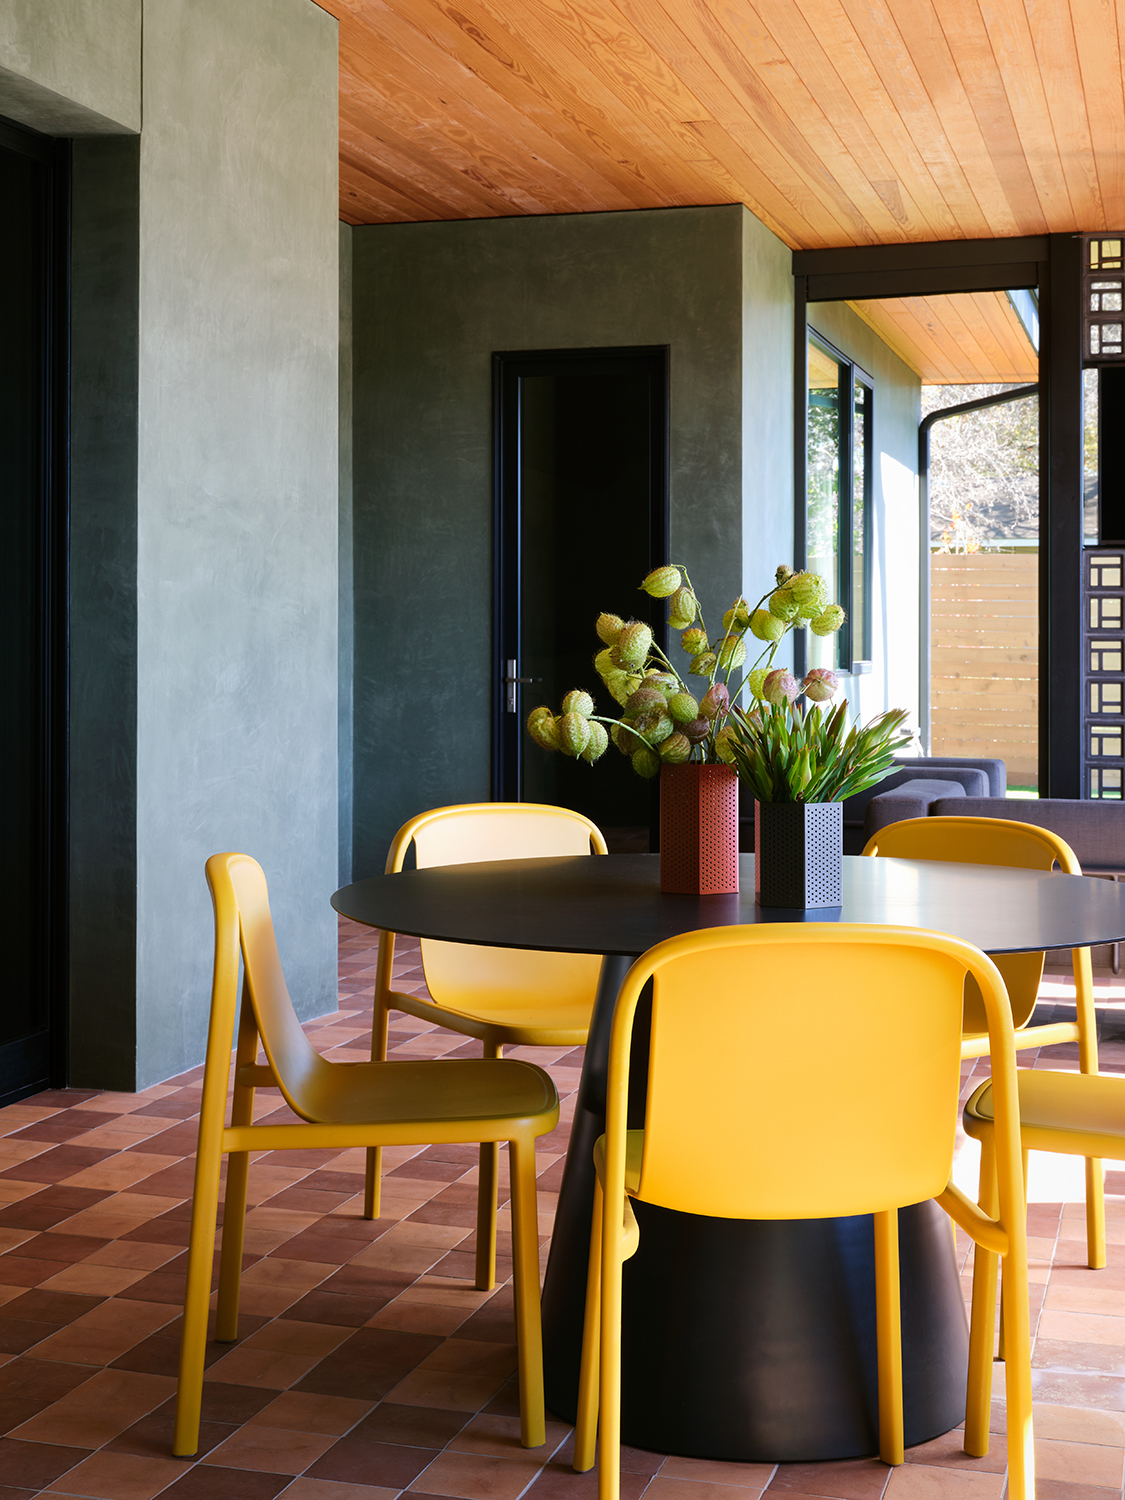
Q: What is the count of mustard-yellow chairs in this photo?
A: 5